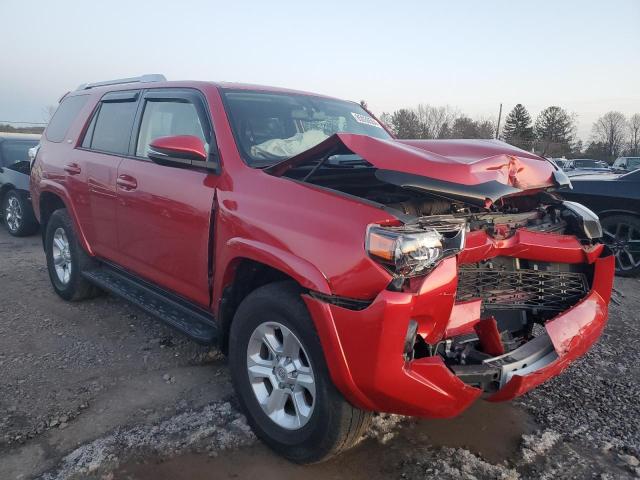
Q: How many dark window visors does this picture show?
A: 2